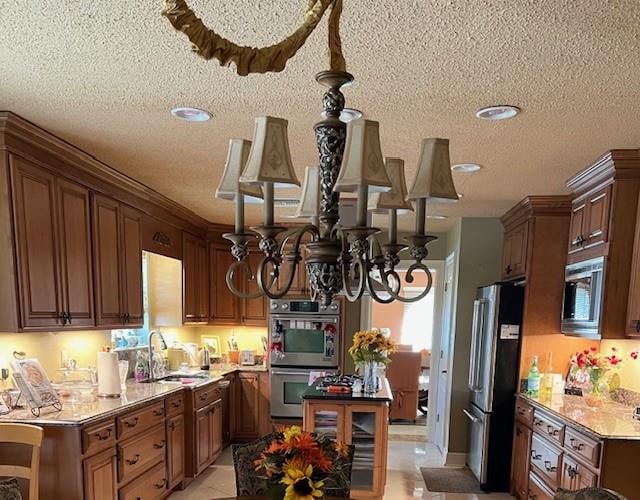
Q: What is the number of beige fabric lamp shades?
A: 6